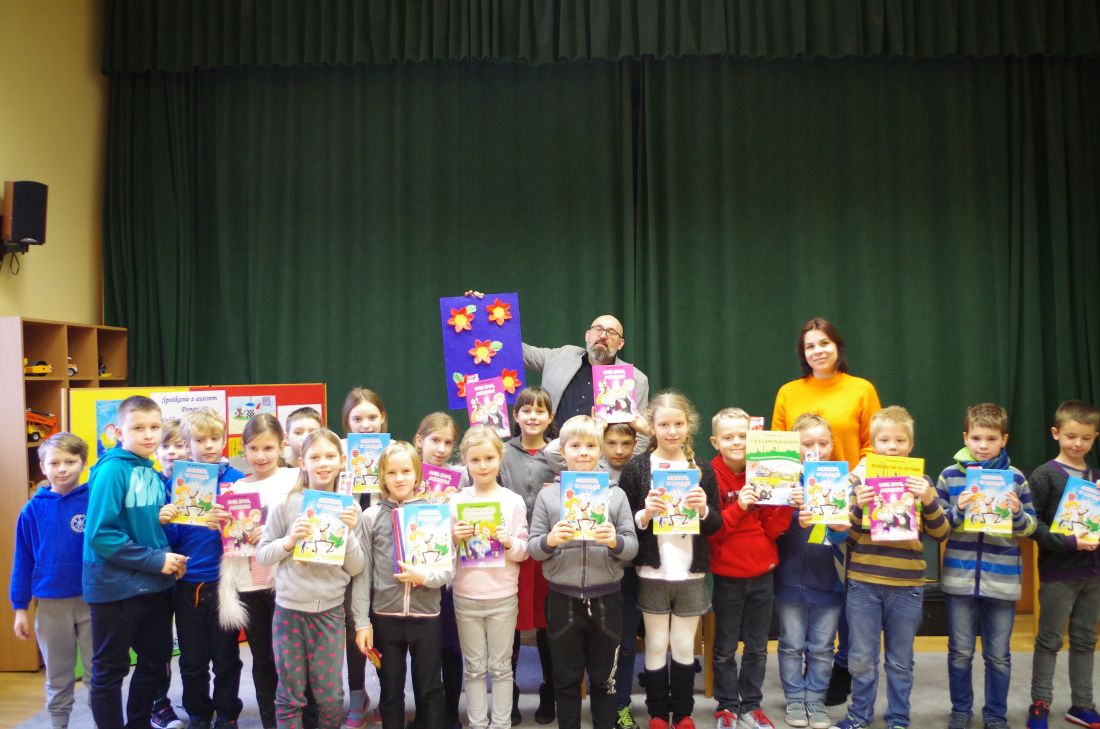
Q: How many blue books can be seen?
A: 9